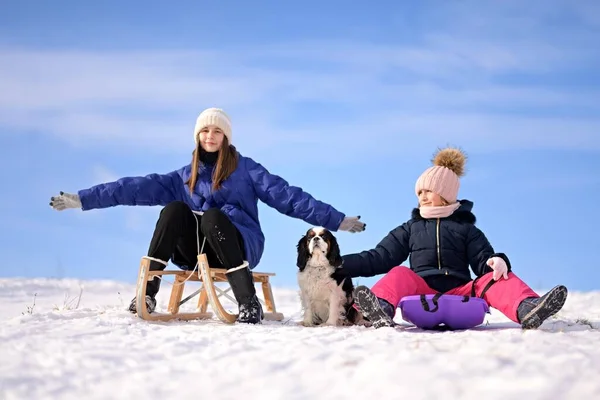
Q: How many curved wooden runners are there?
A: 2